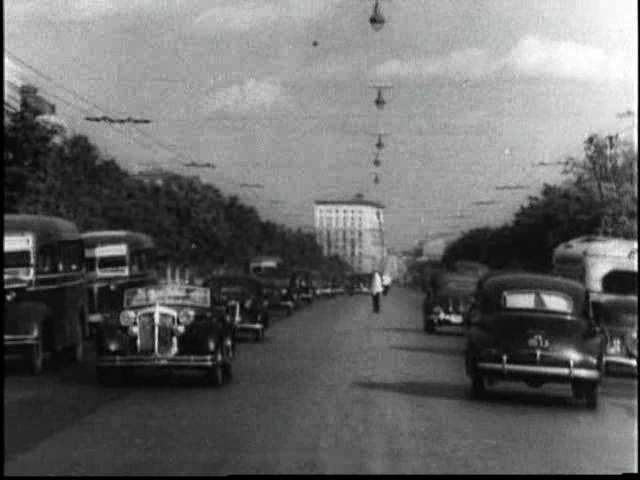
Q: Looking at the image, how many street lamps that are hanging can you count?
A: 5